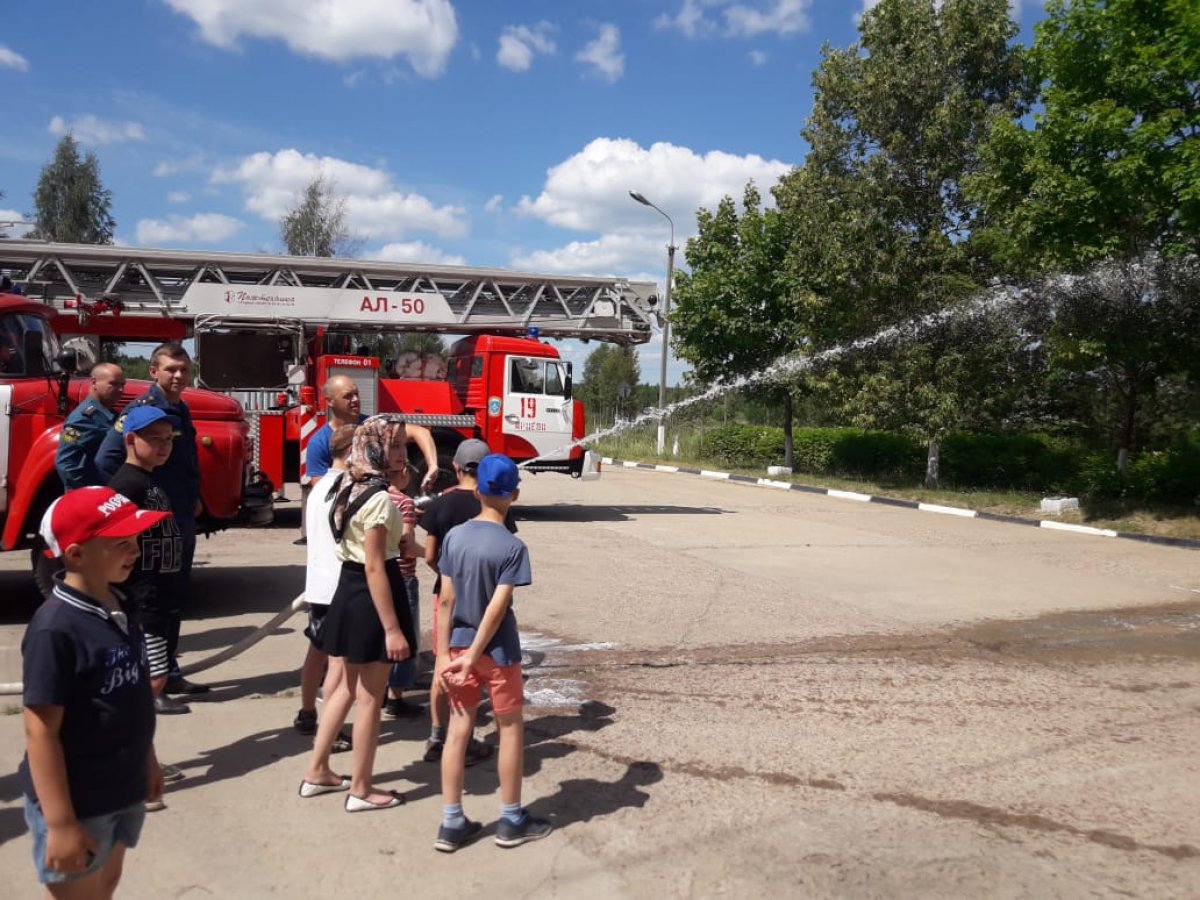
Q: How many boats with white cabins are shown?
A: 0